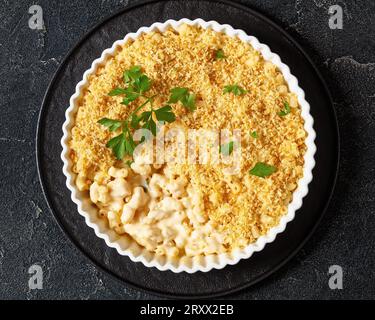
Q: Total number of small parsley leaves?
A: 6